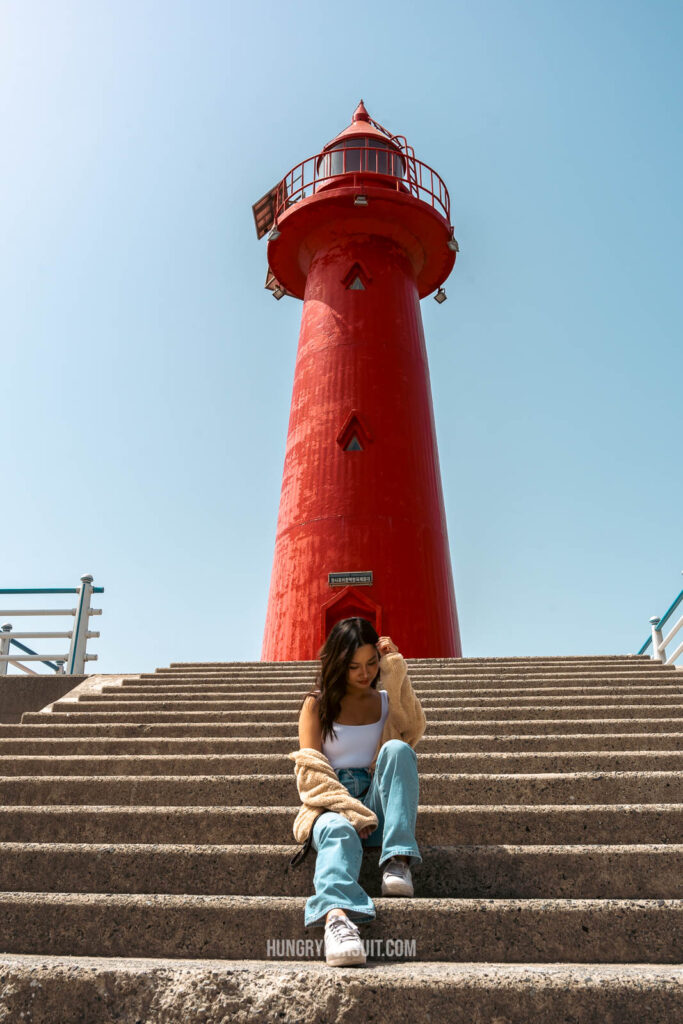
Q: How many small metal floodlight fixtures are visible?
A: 5